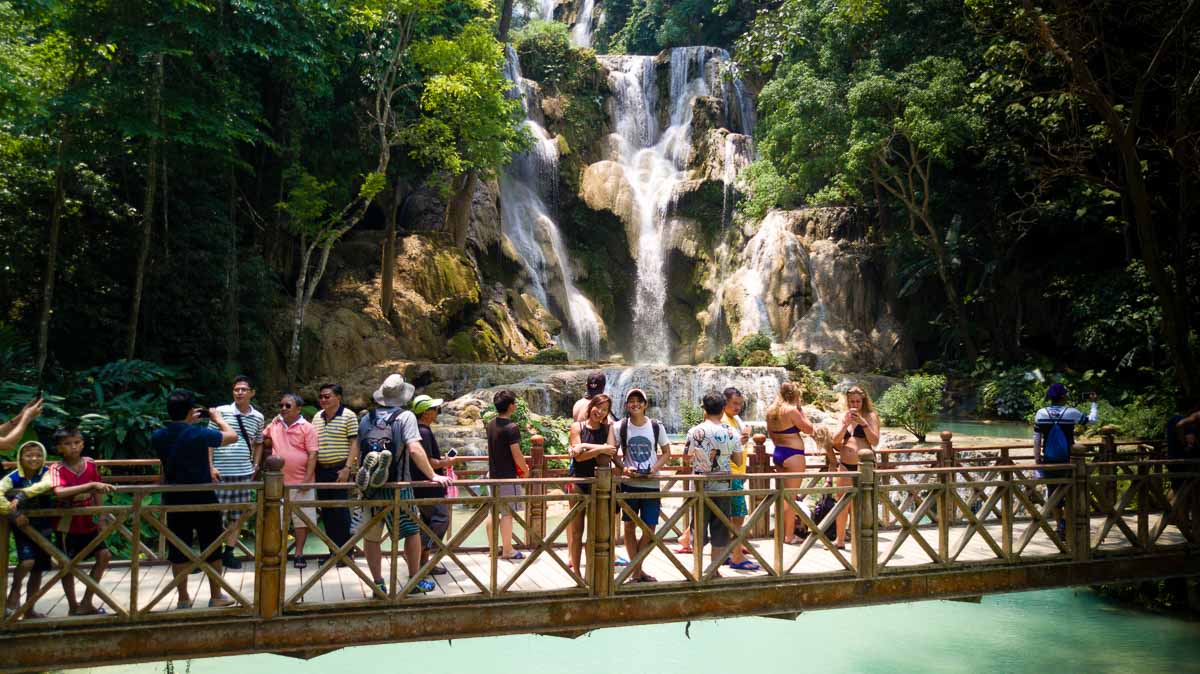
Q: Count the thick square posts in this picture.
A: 8